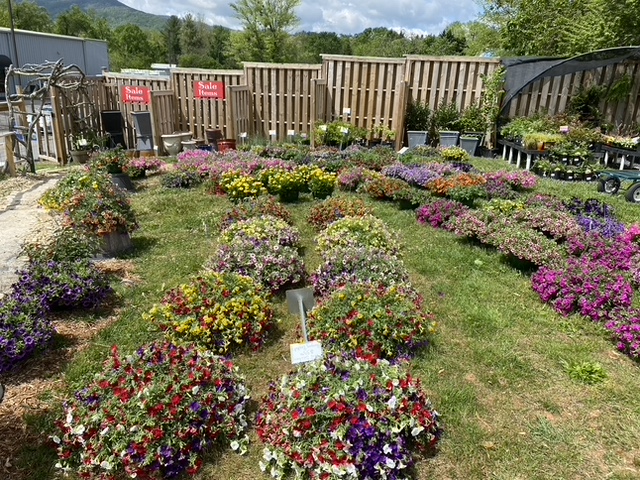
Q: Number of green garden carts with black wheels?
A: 1